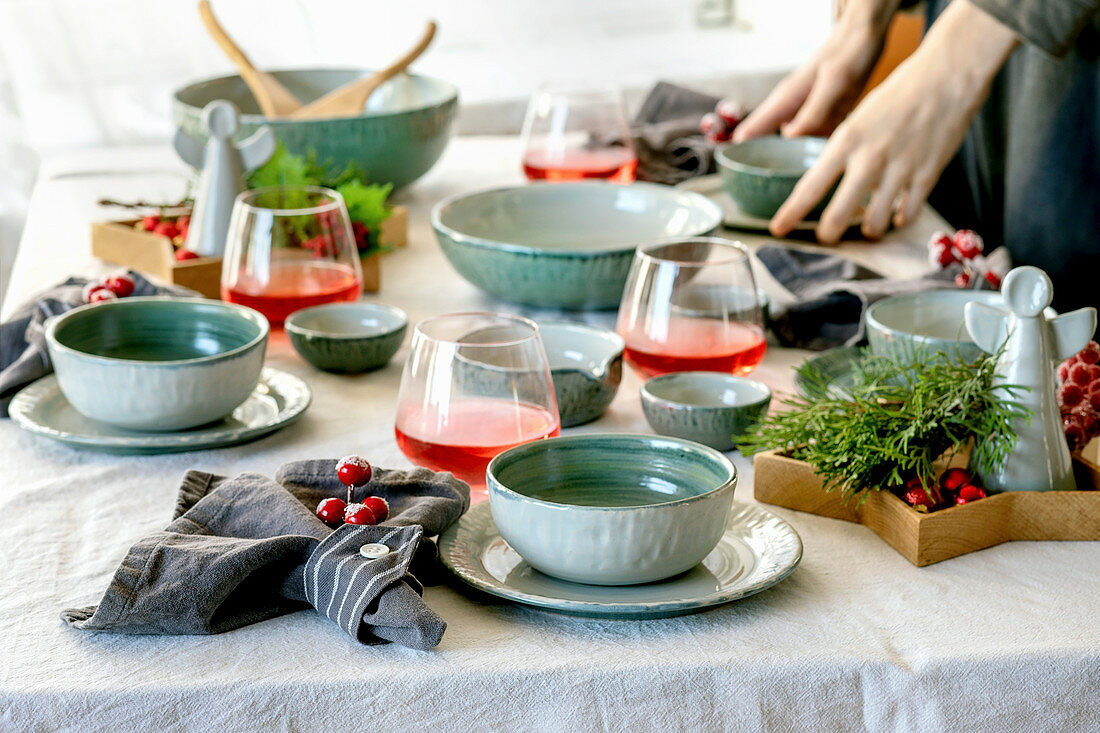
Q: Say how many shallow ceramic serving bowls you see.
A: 1